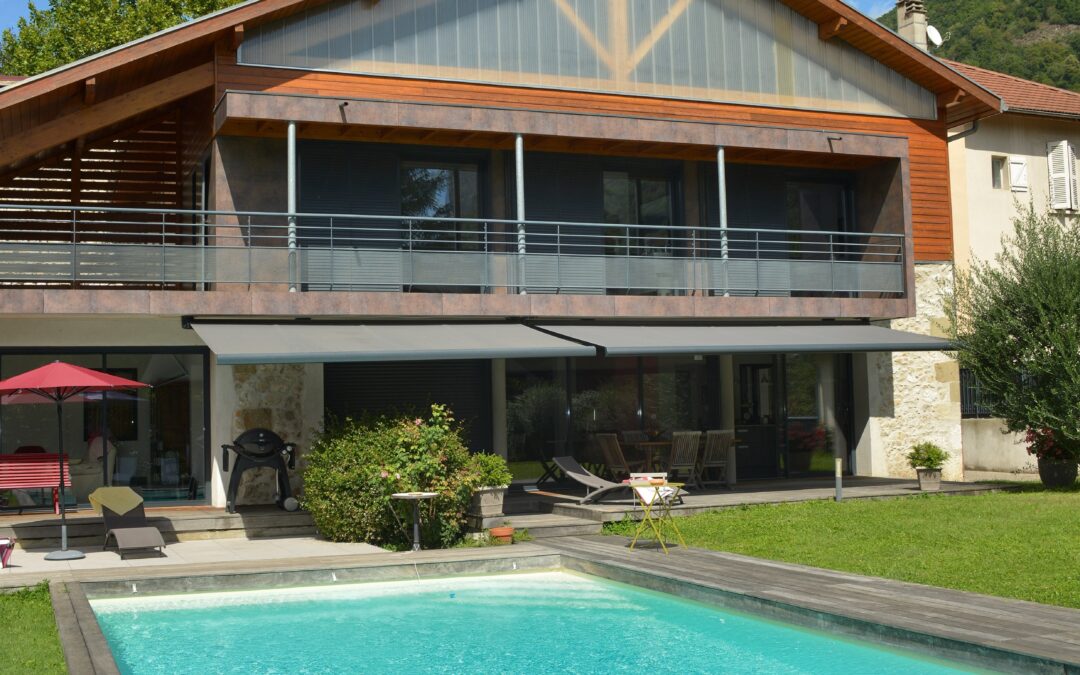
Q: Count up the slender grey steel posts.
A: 3